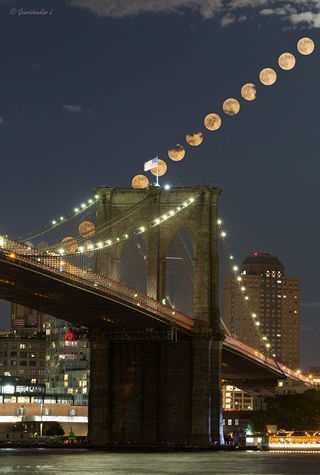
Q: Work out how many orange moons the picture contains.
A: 12